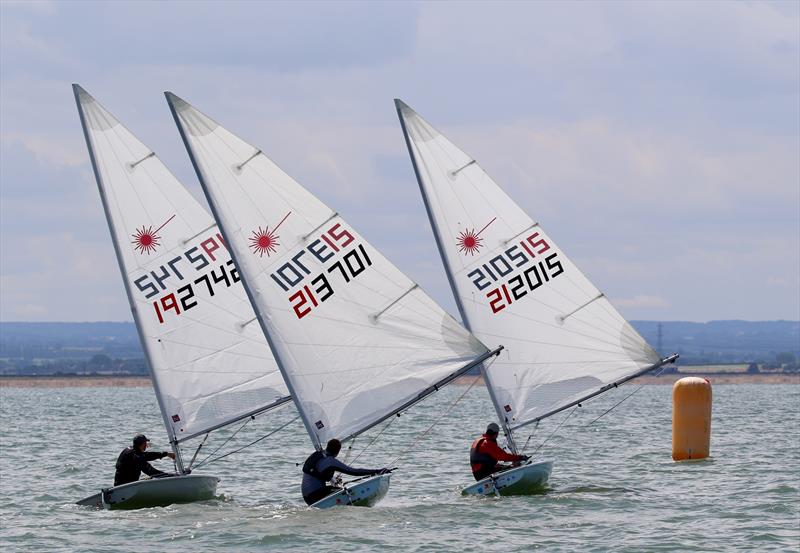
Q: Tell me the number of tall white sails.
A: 3